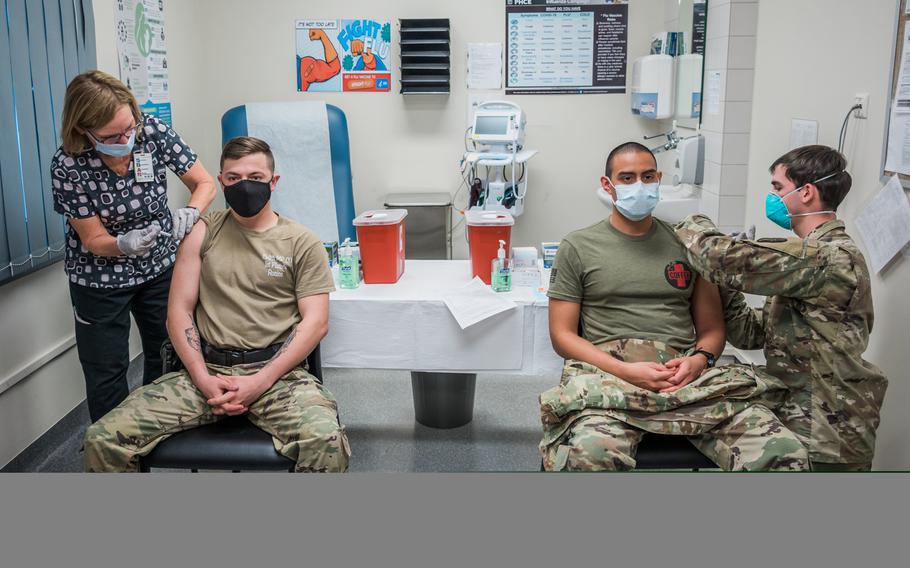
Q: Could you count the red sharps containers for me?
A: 2